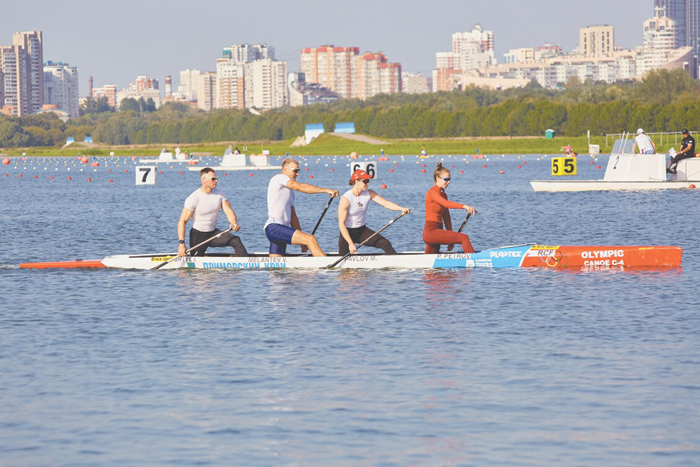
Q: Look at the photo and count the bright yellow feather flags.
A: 0